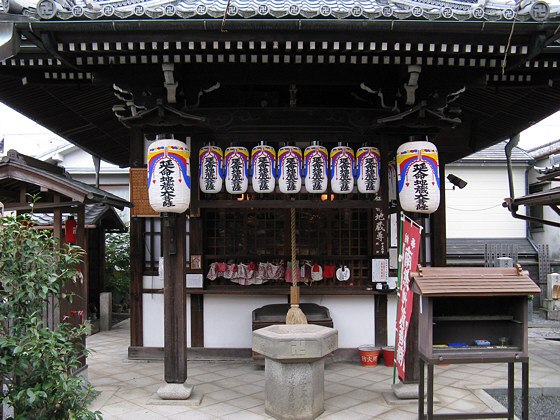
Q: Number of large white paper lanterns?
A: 2